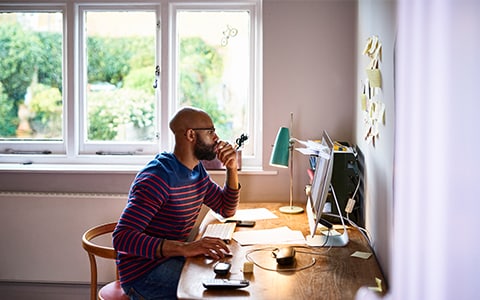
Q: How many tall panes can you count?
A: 3